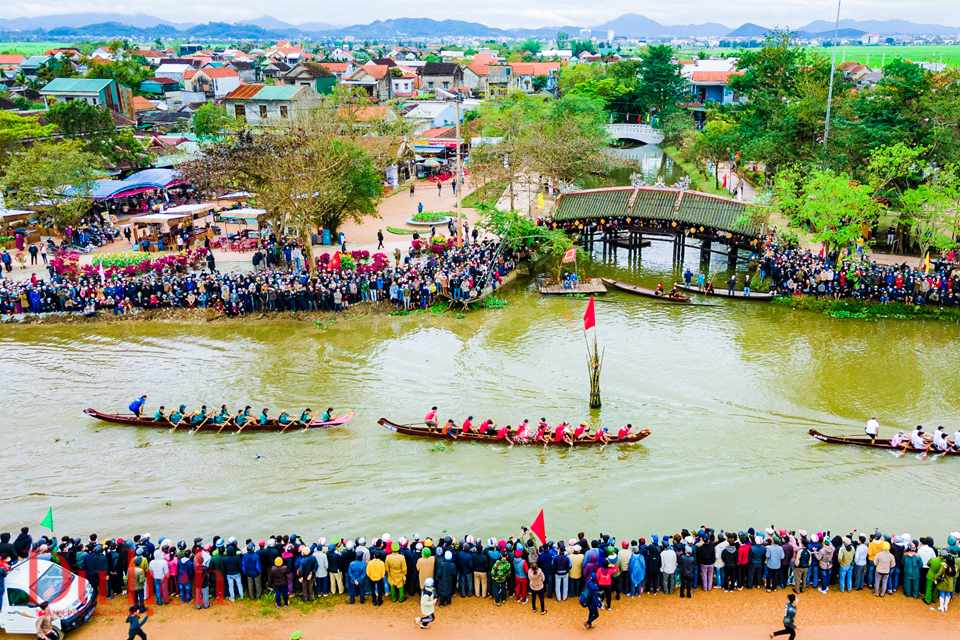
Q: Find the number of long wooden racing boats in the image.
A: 3